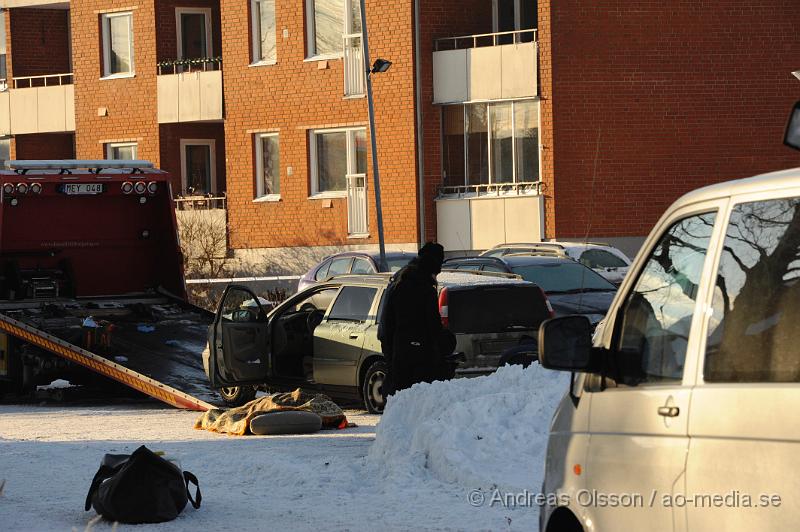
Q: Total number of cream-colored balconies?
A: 5